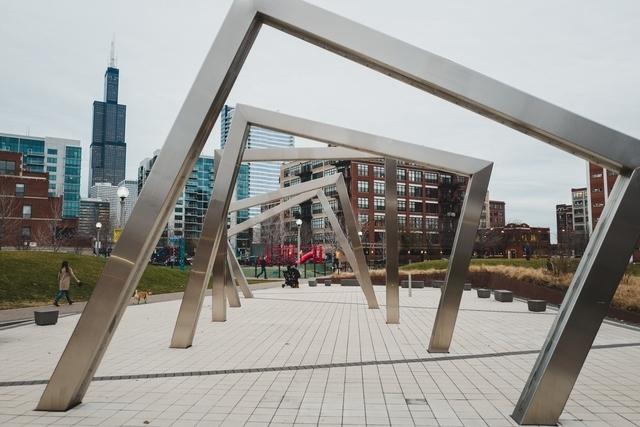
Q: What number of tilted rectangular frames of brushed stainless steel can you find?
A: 5